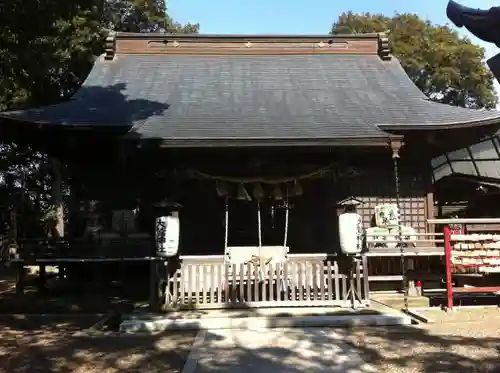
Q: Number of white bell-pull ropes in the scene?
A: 3